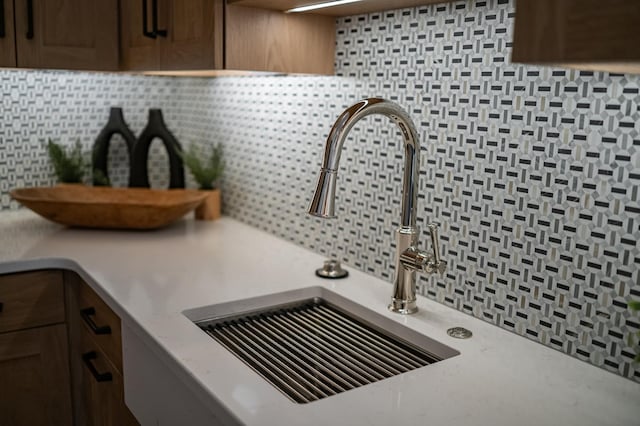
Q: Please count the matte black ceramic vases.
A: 2